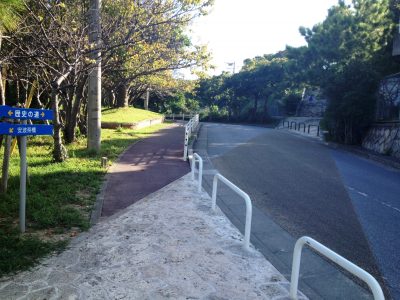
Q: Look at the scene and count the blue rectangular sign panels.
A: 2